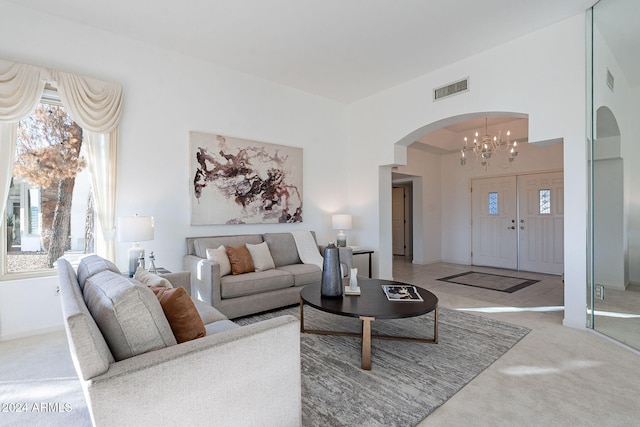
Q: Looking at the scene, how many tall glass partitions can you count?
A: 1